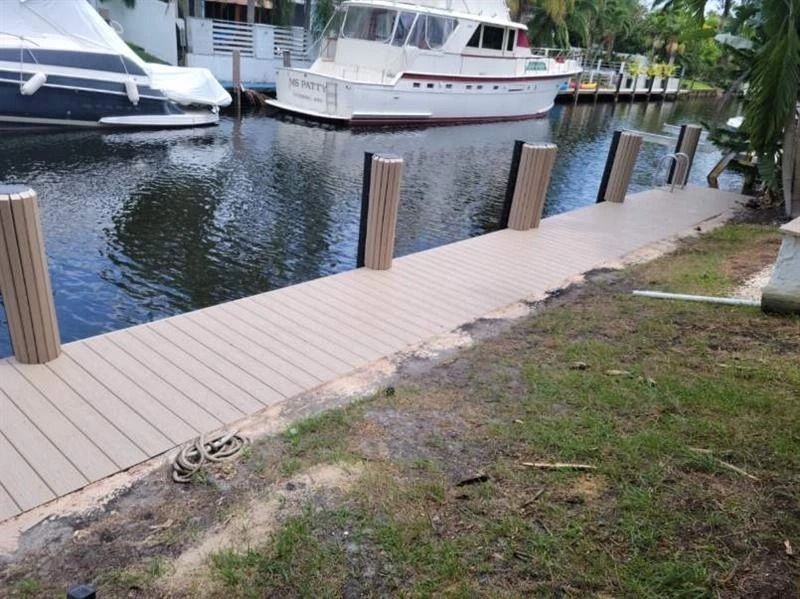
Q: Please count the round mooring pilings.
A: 5